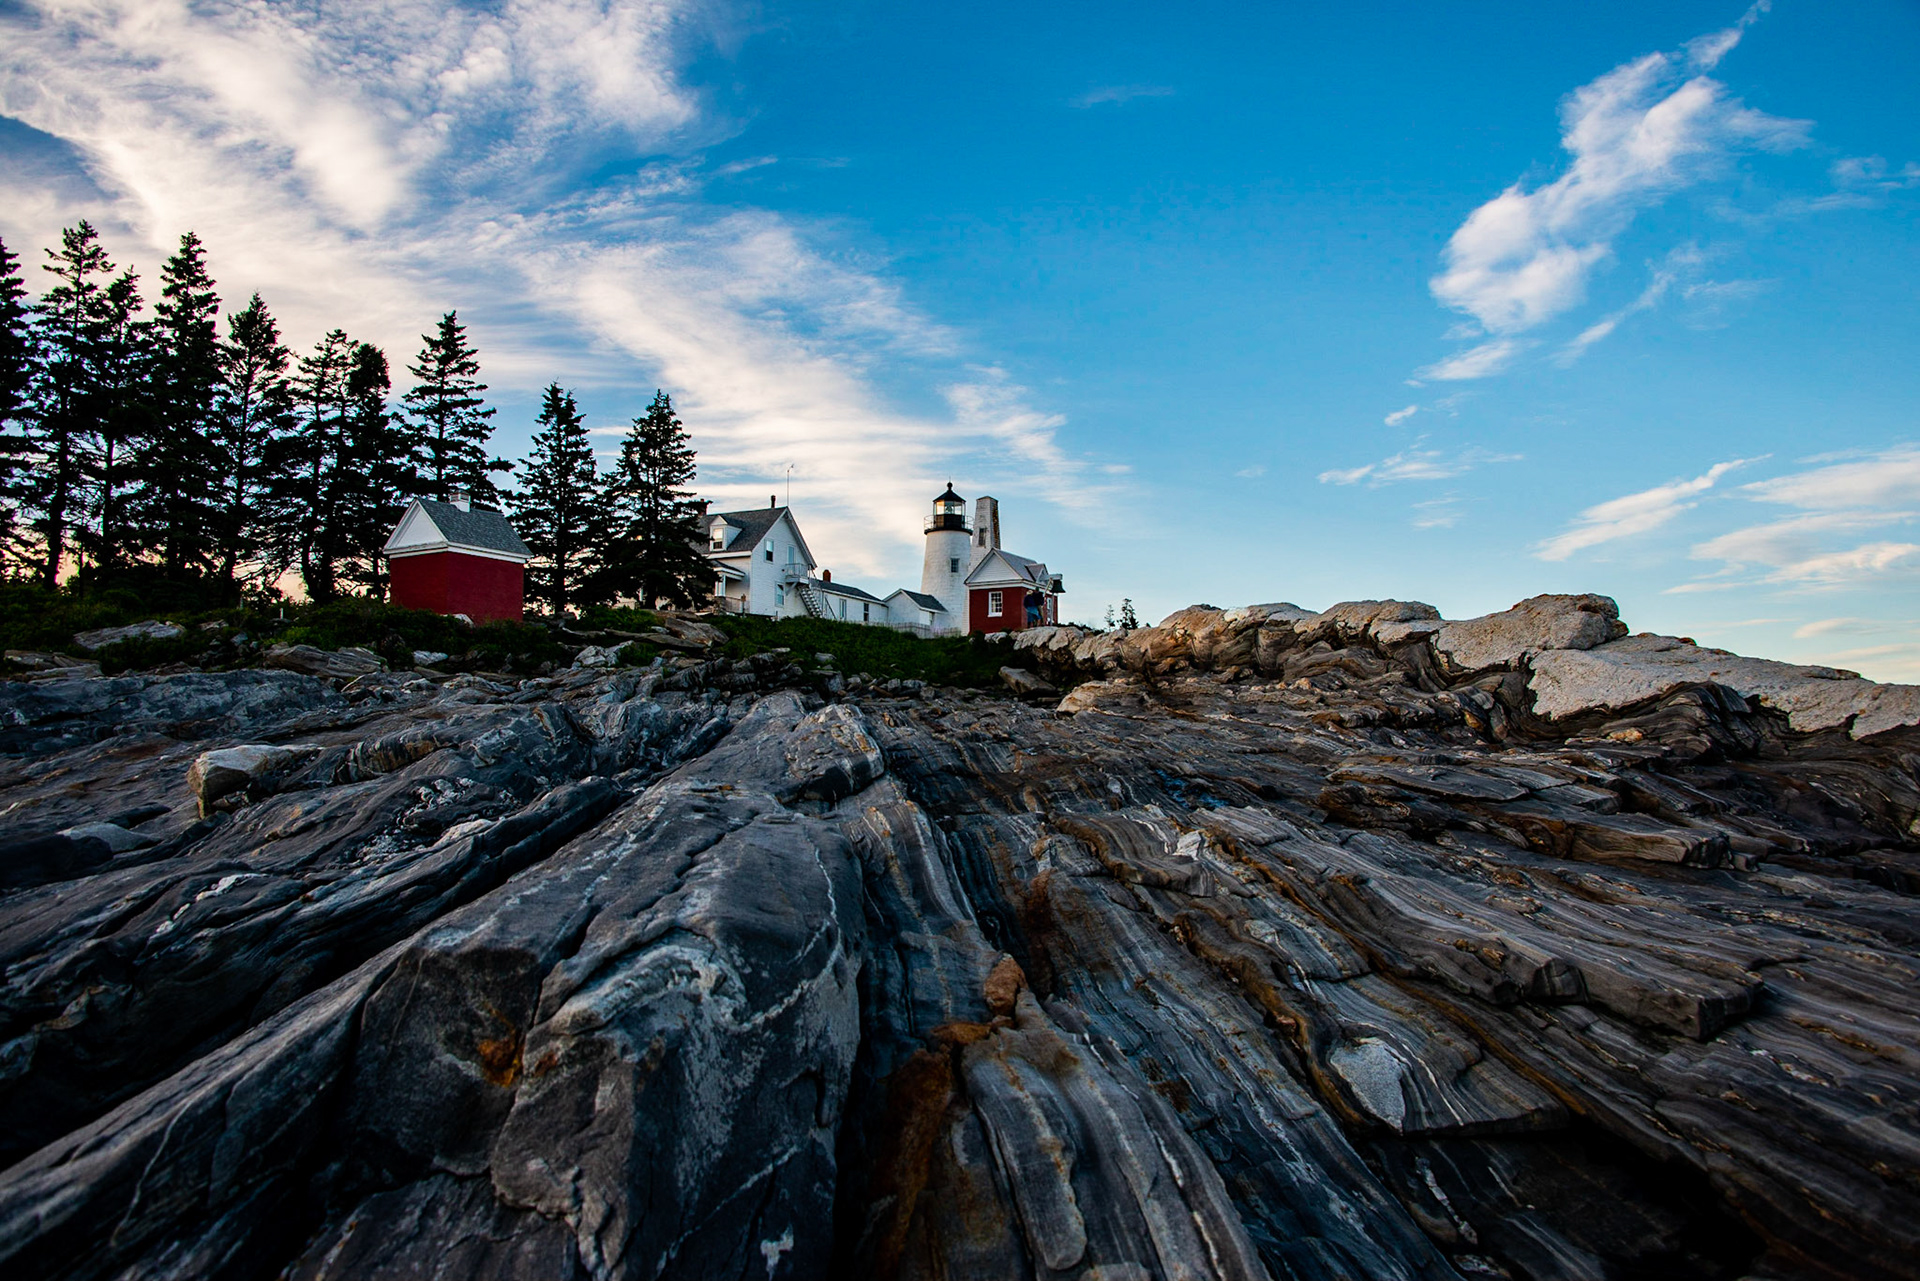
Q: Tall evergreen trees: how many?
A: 10